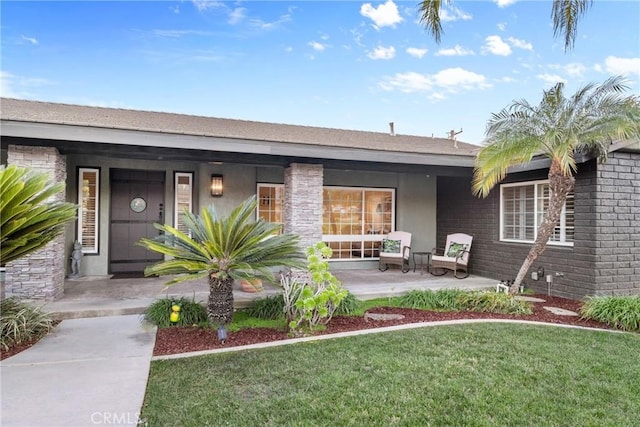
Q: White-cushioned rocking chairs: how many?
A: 2